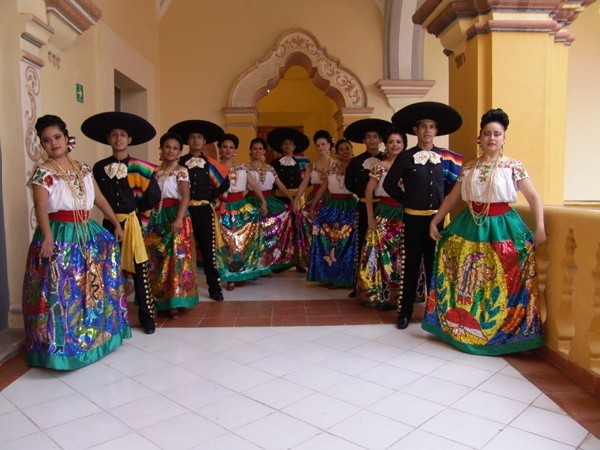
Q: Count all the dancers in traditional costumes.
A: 13